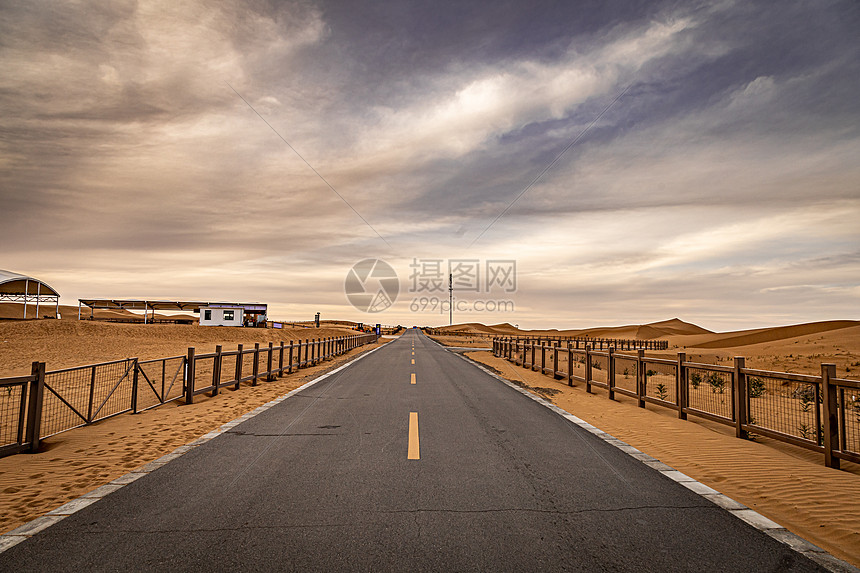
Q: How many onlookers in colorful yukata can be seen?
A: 0